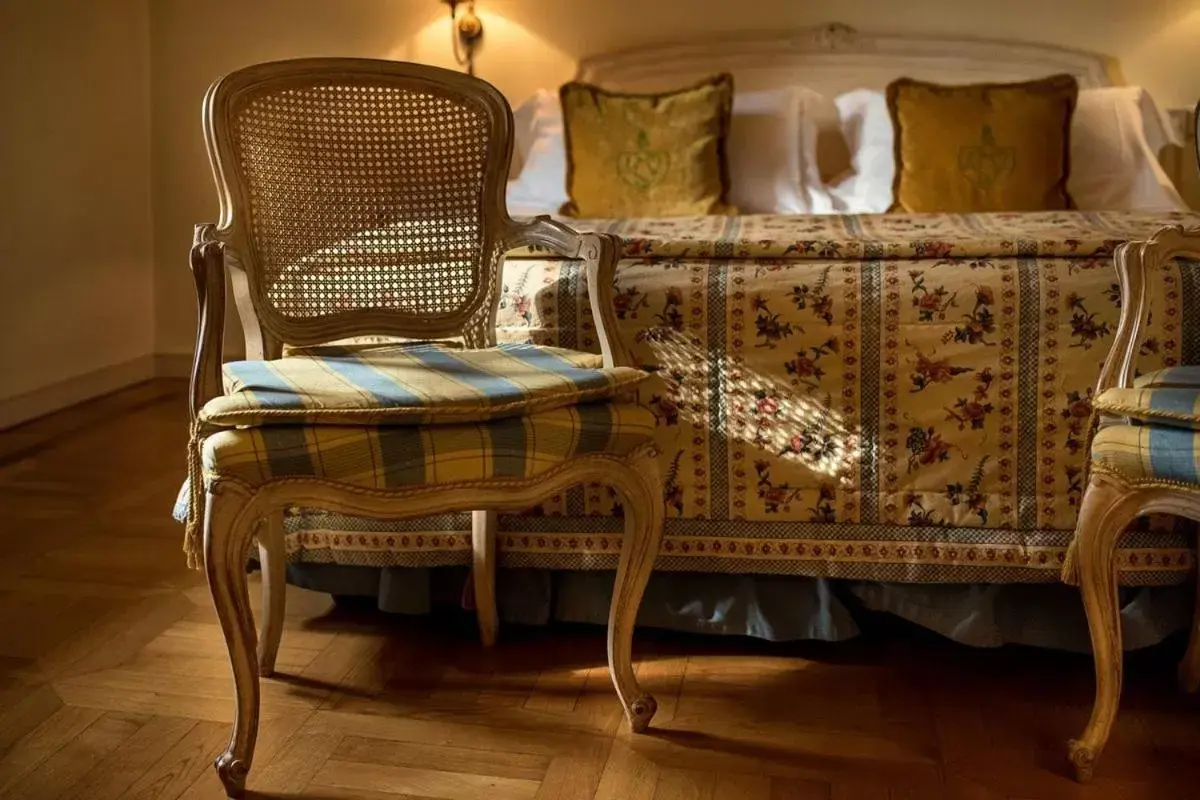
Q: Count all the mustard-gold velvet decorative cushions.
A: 2